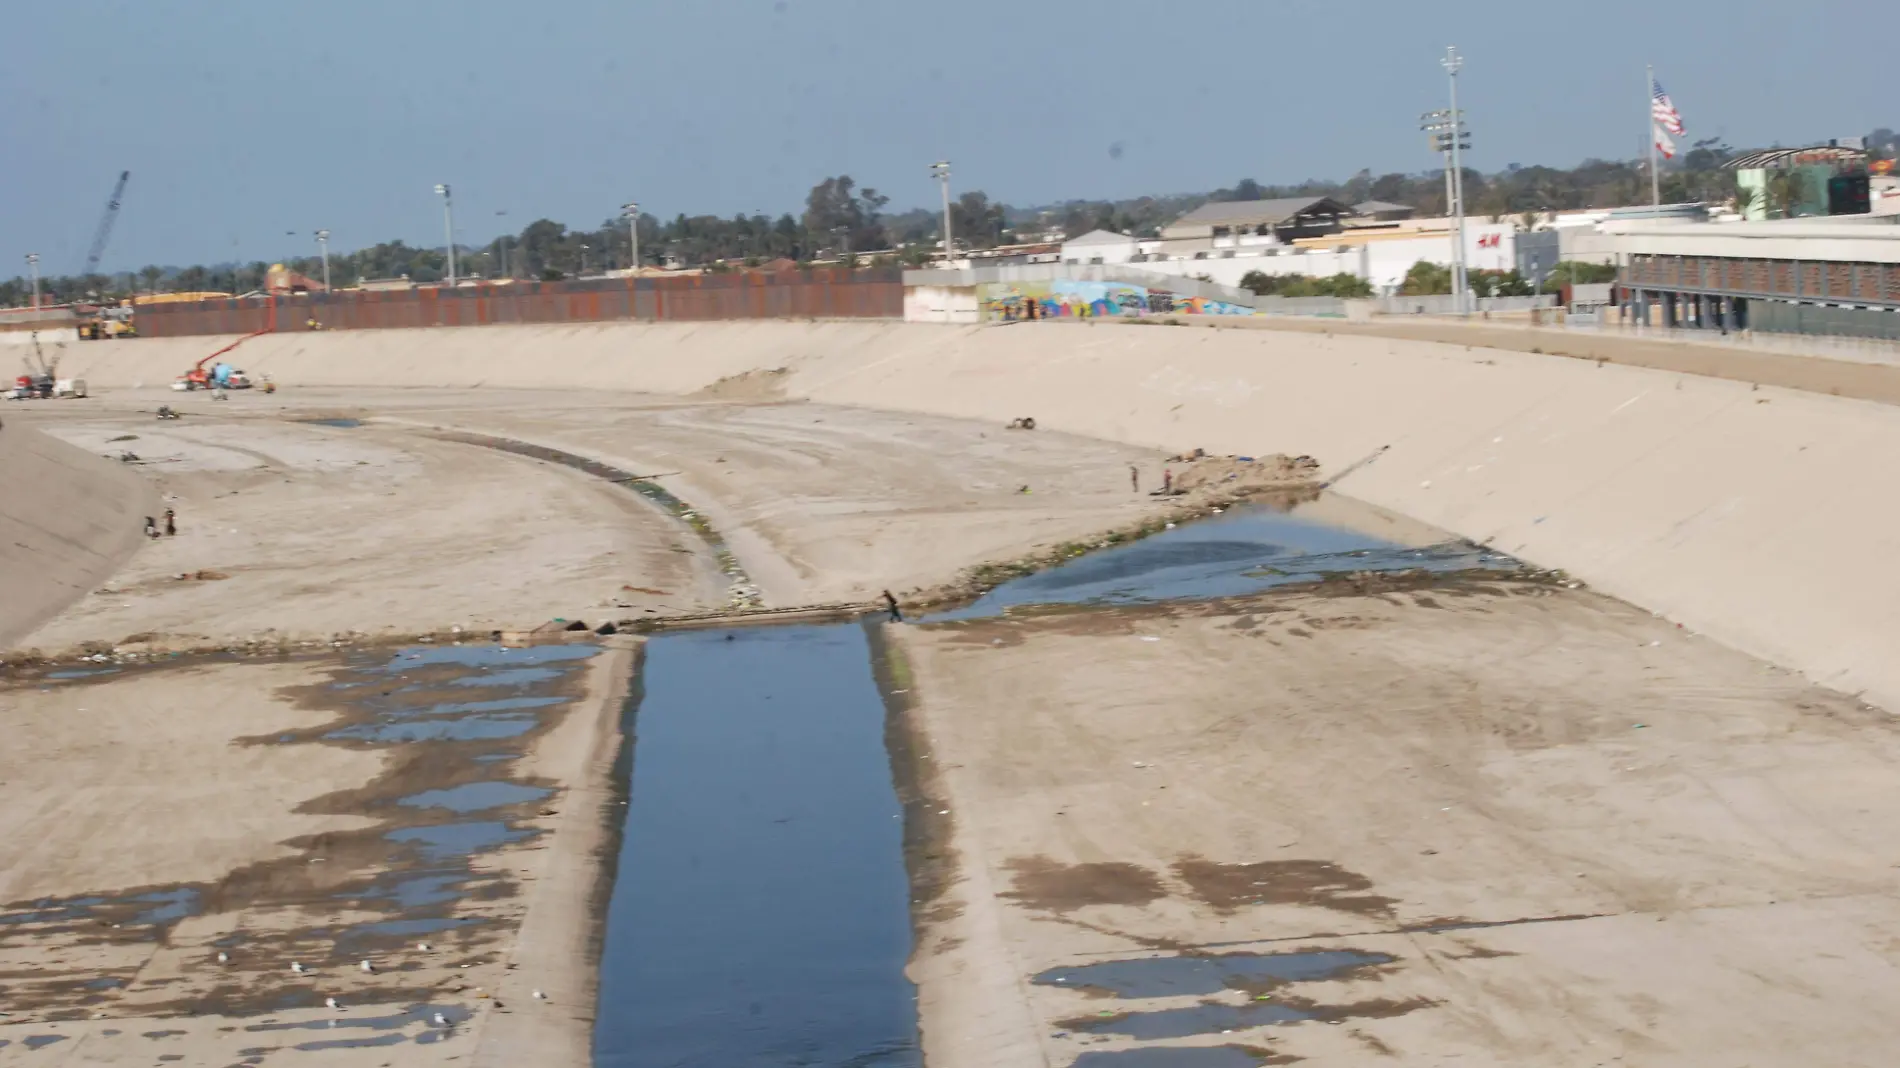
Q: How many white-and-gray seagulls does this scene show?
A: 7